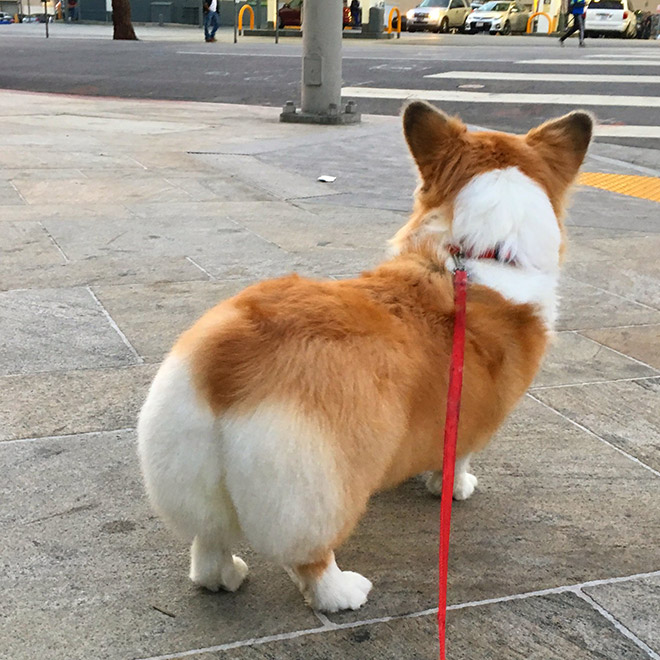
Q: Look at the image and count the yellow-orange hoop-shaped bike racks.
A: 3